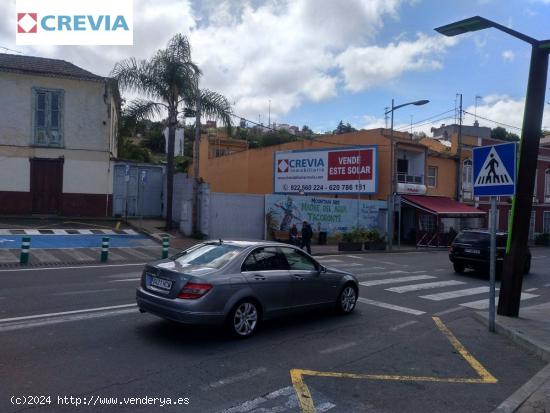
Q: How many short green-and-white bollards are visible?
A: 3